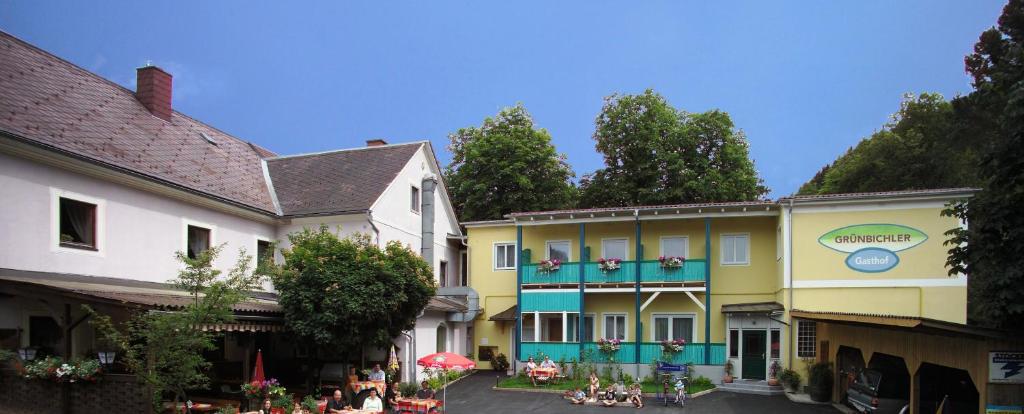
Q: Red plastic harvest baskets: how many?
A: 0